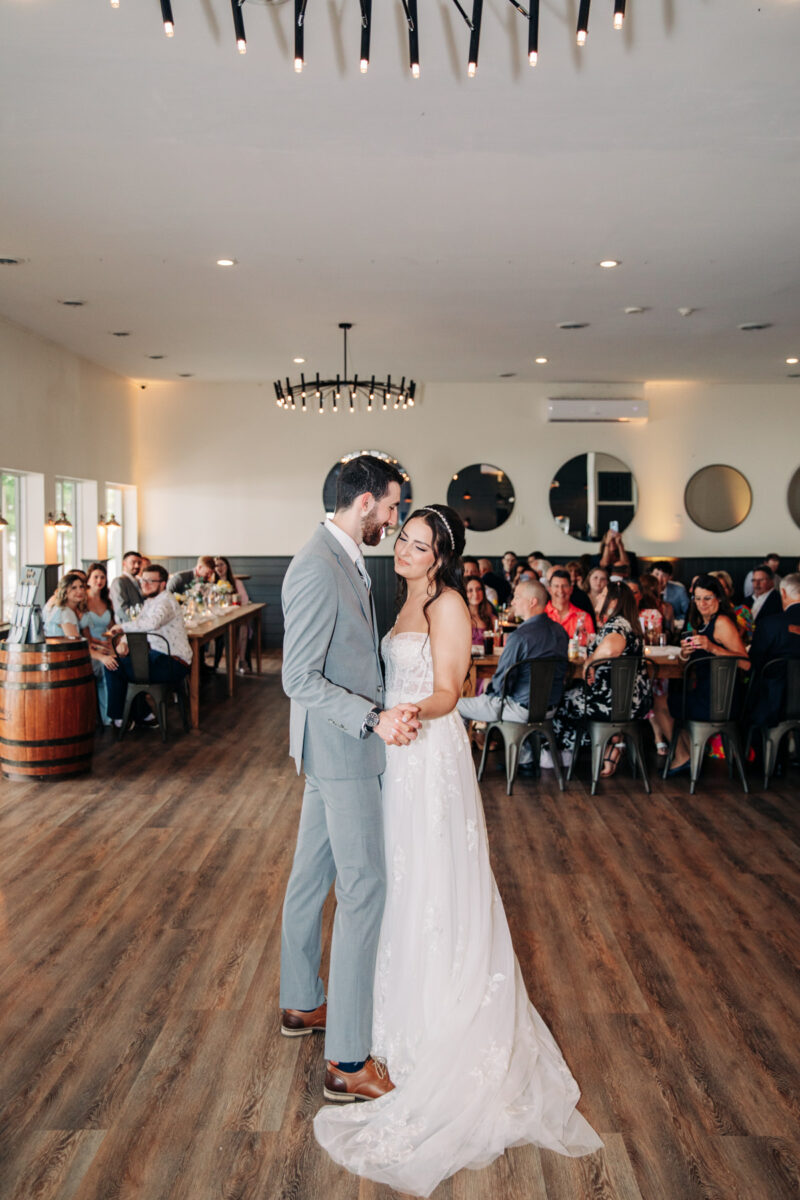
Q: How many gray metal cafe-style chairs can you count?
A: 5